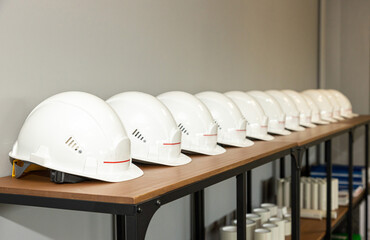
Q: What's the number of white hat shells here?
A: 12